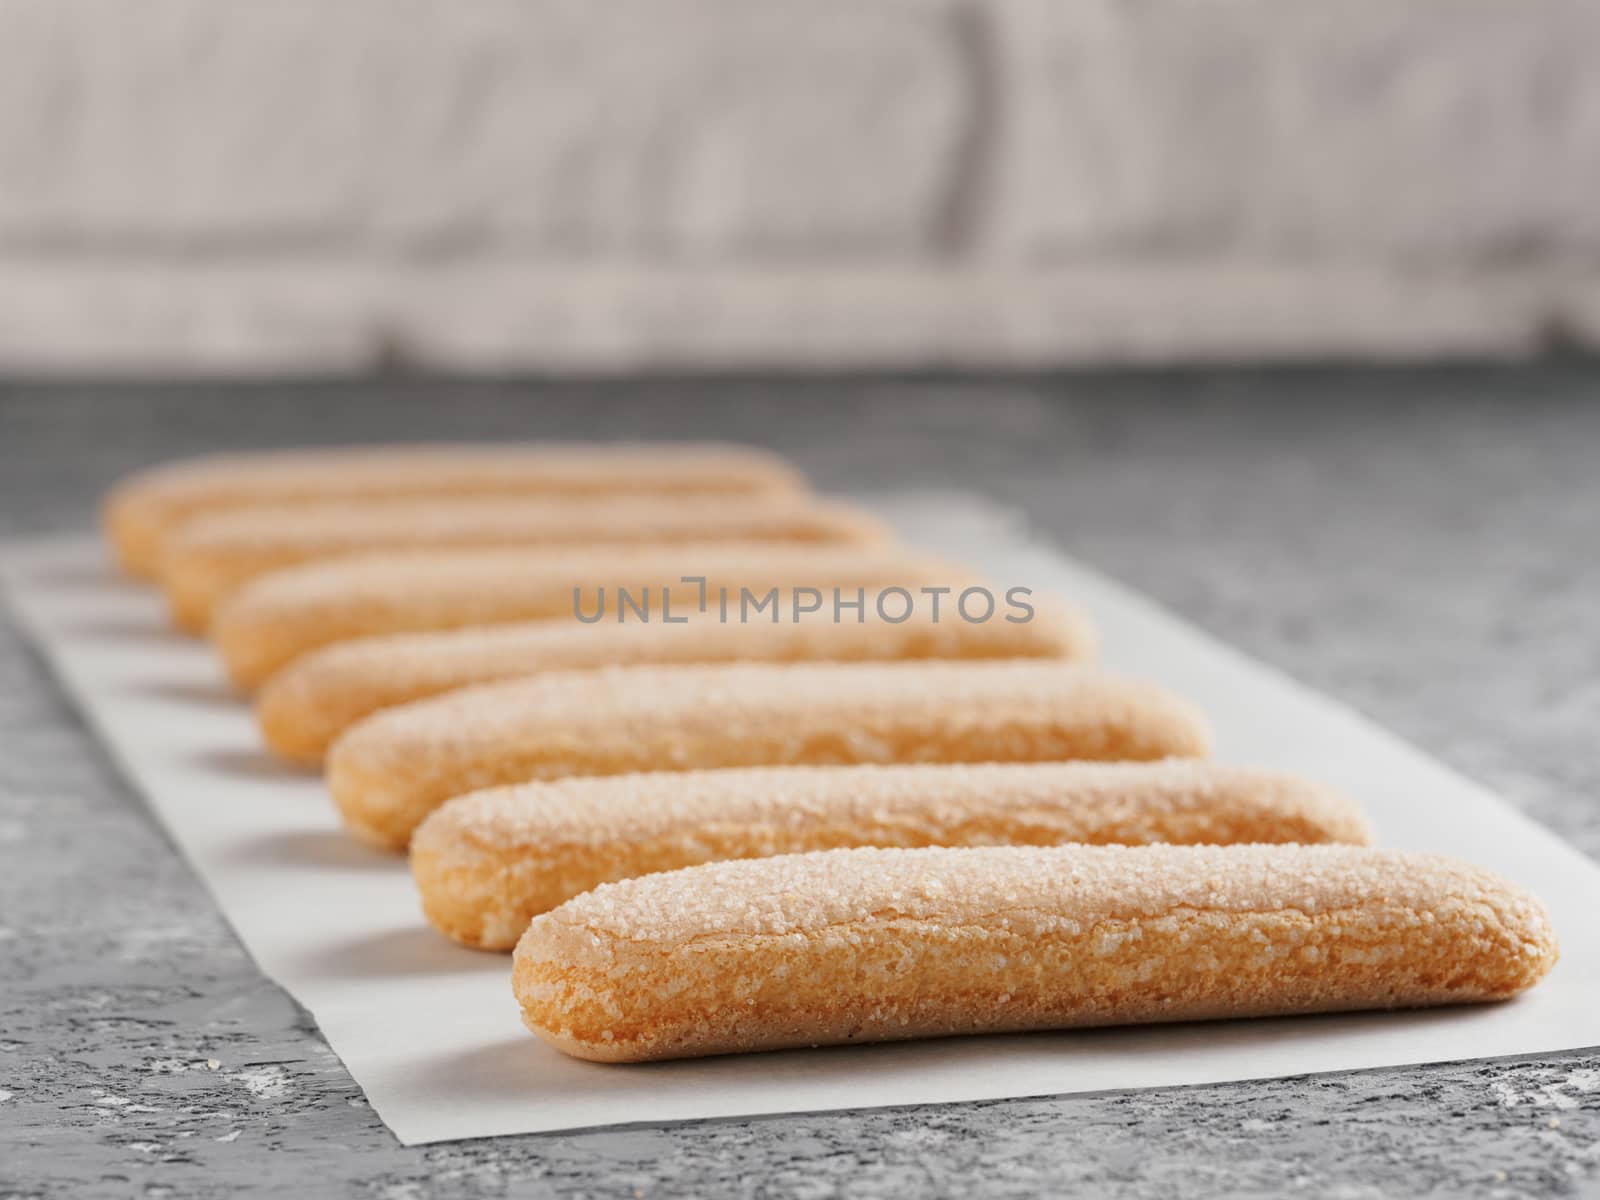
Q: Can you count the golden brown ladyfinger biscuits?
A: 7